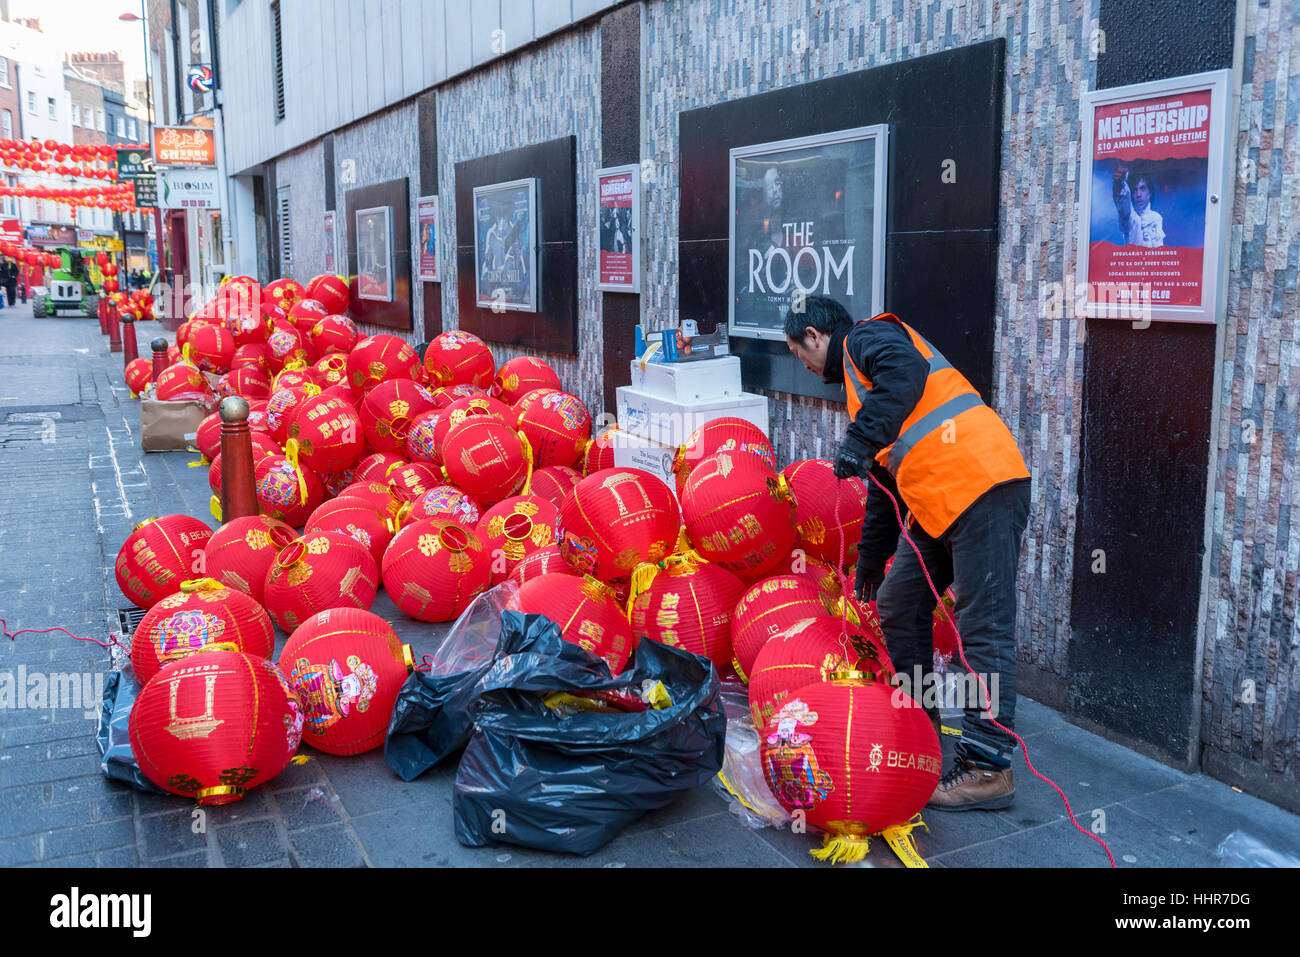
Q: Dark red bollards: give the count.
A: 5